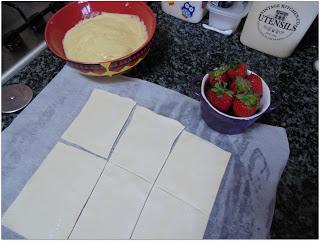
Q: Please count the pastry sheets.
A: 6